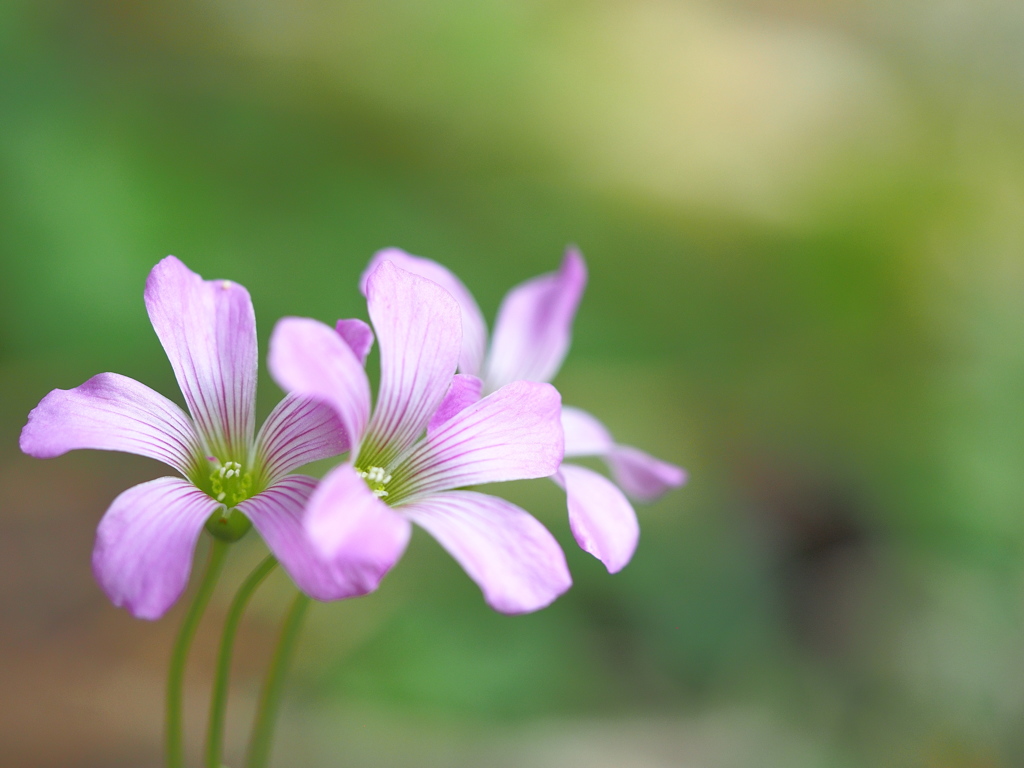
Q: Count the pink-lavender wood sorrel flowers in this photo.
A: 3